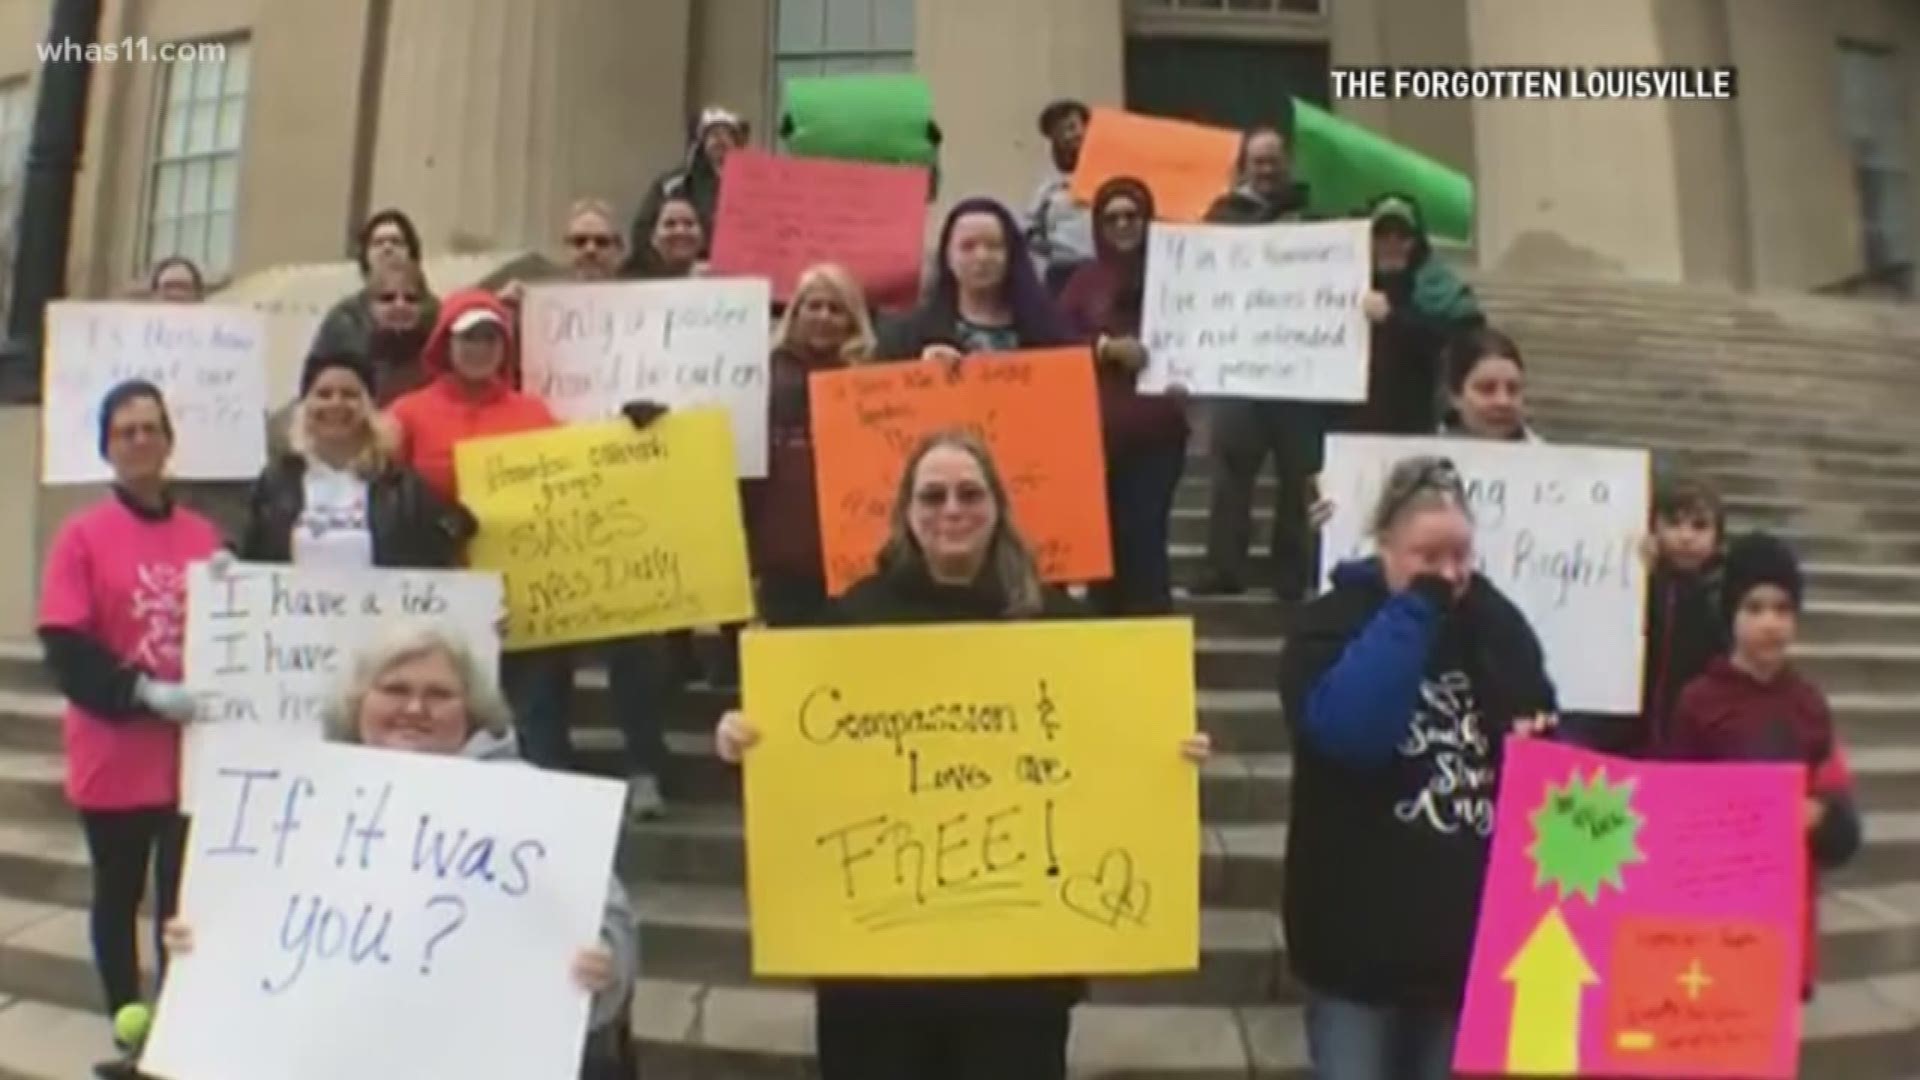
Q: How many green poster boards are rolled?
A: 2